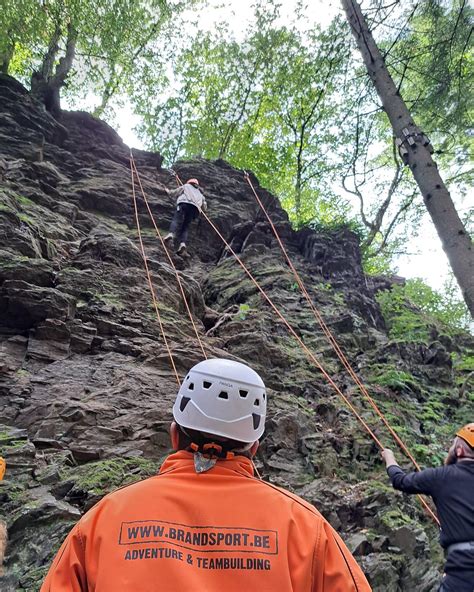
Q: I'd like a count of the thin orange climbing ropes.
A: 4